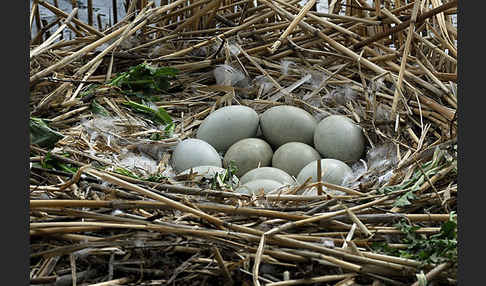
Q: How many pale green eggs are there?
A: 10